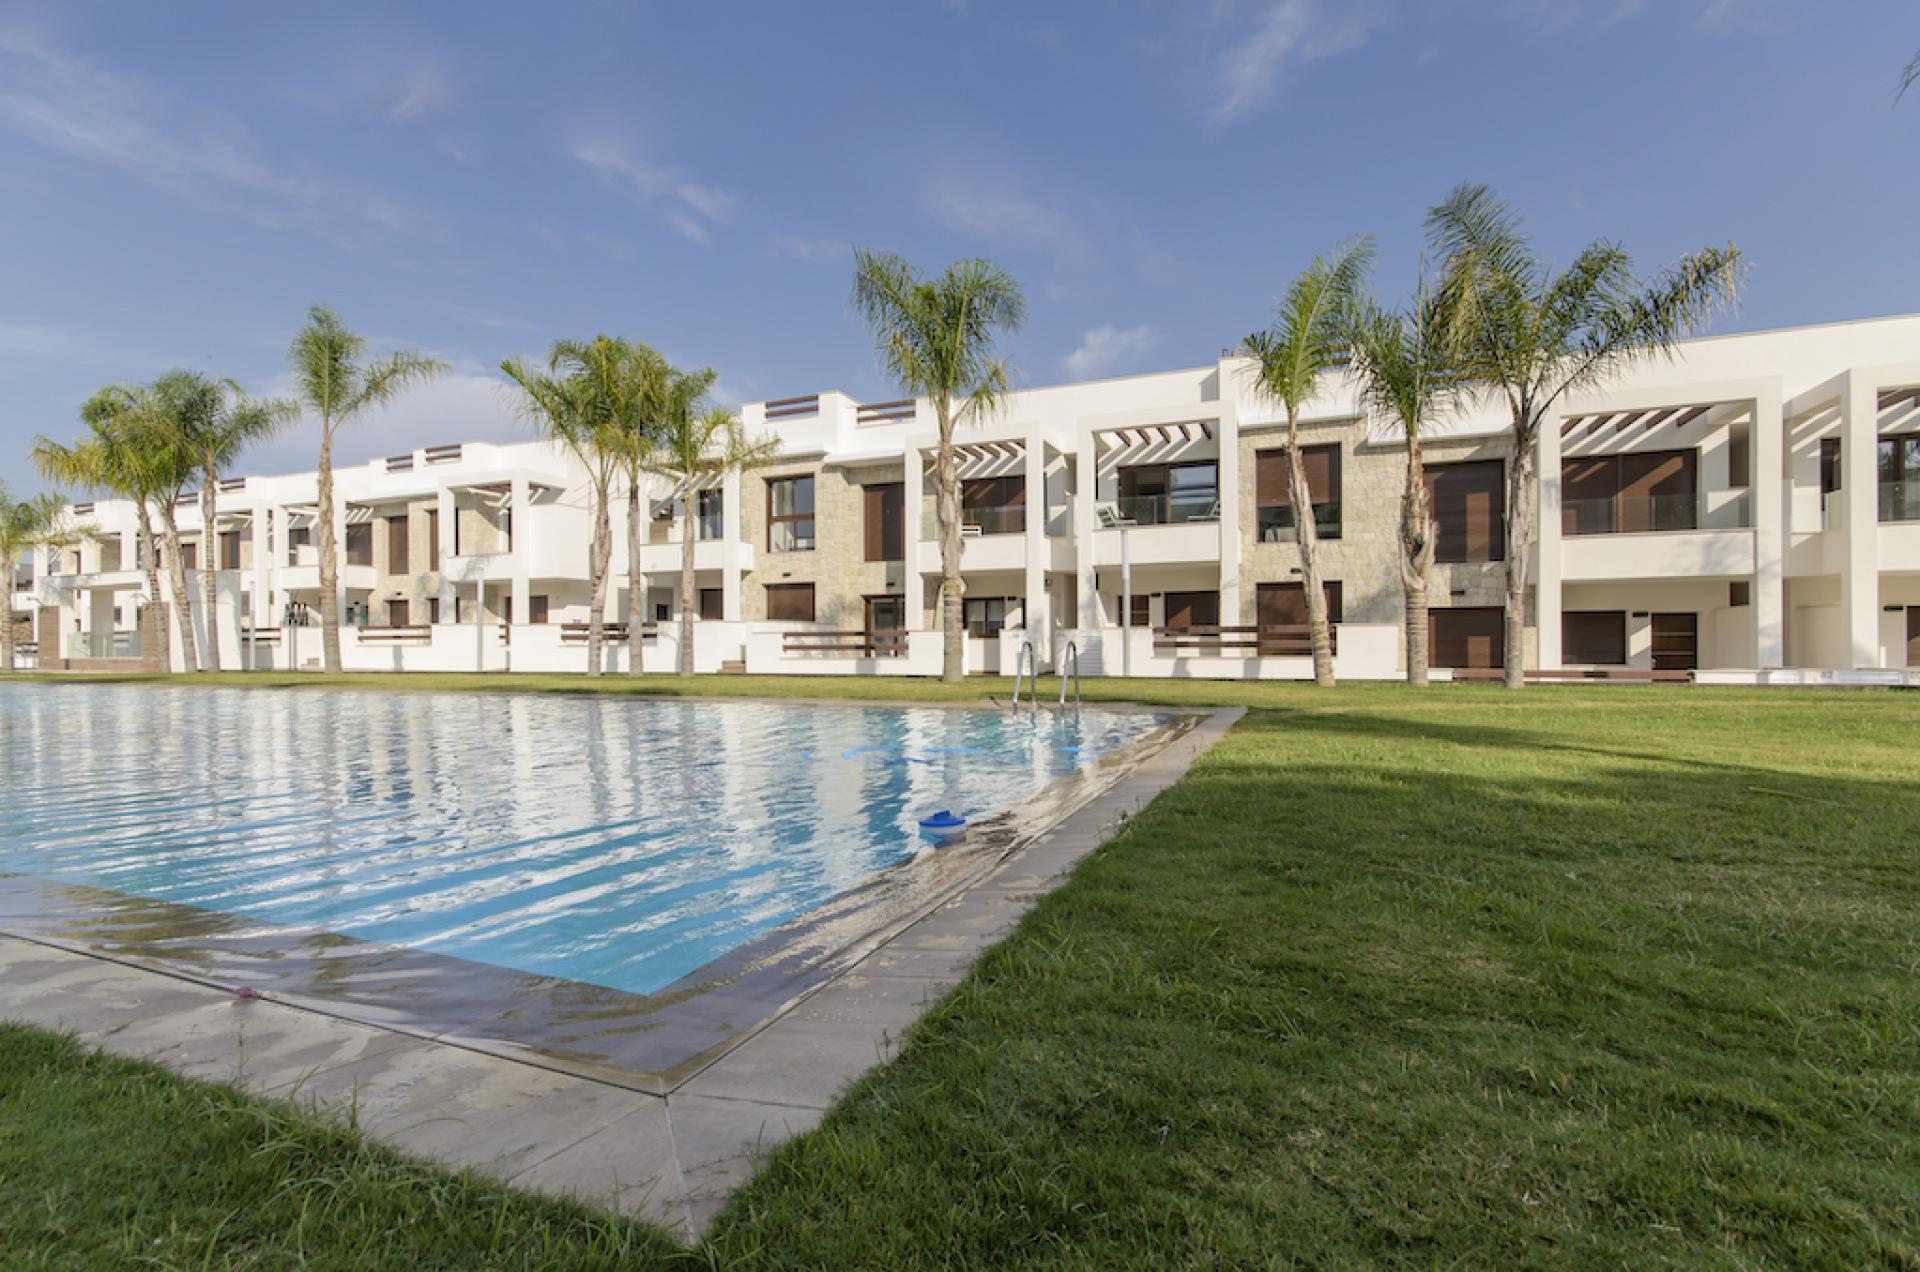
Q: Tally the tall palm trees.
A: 12